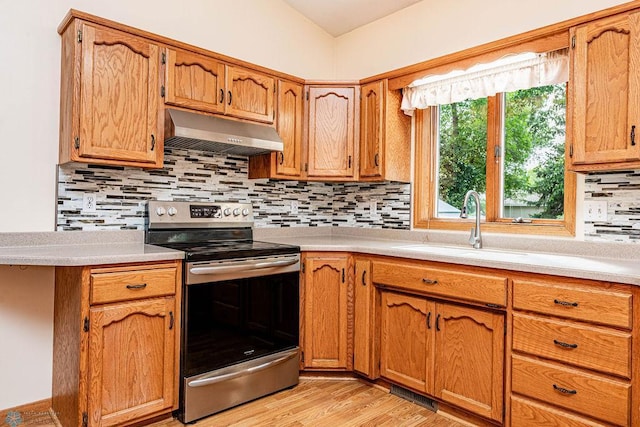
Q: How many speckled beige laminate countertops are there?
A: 2